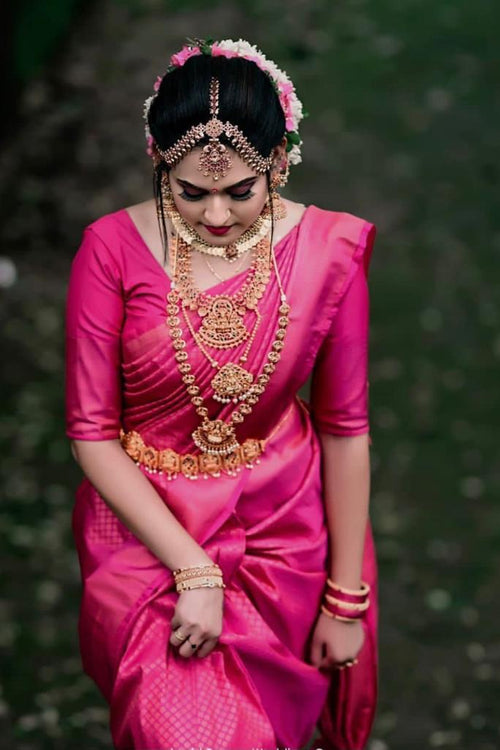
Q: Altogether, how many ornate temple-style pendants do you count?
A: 3